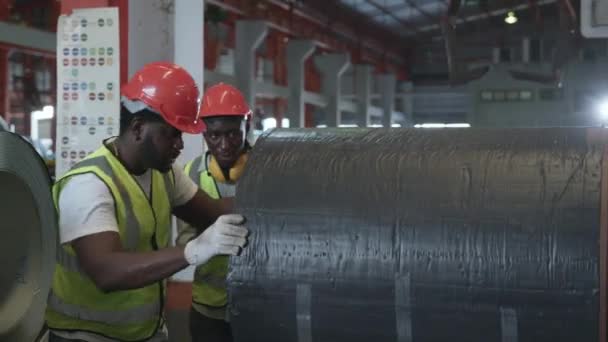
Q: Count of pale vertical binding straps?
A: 3